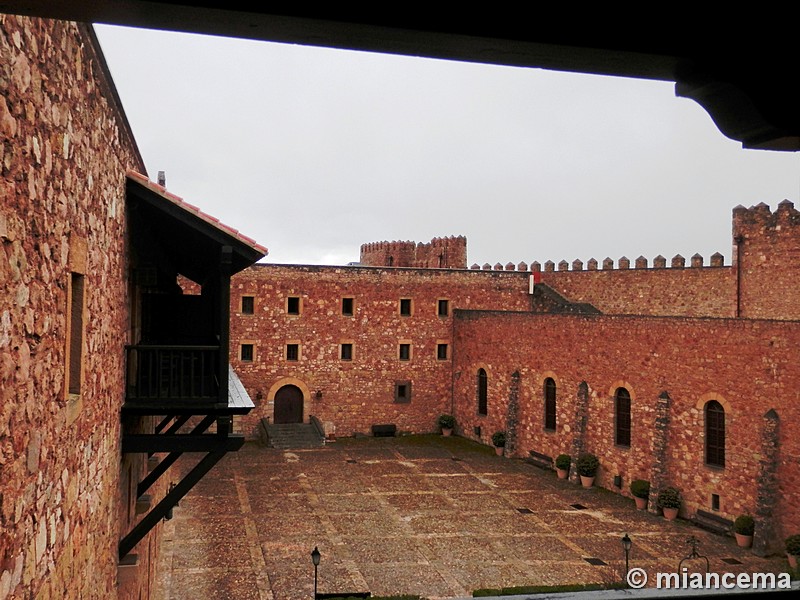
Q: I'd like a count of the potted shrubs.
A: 8